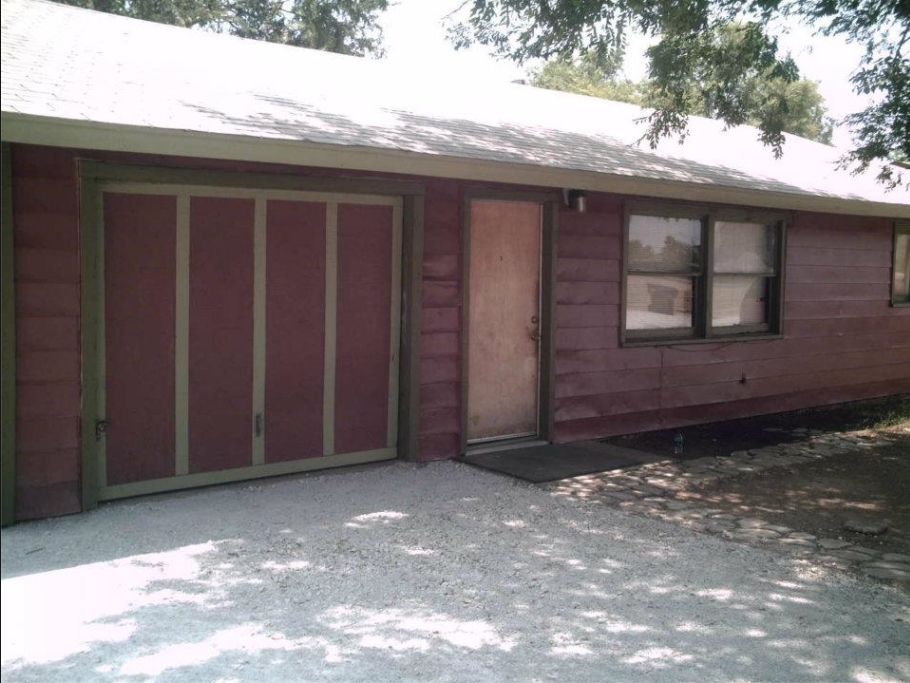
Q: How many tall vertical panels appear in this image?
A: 4